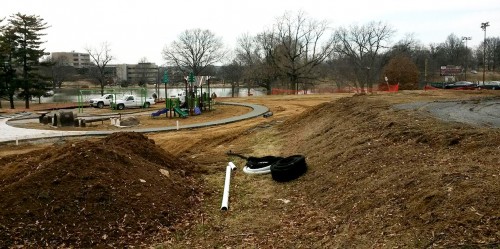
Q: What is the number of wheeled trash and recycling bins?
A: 0